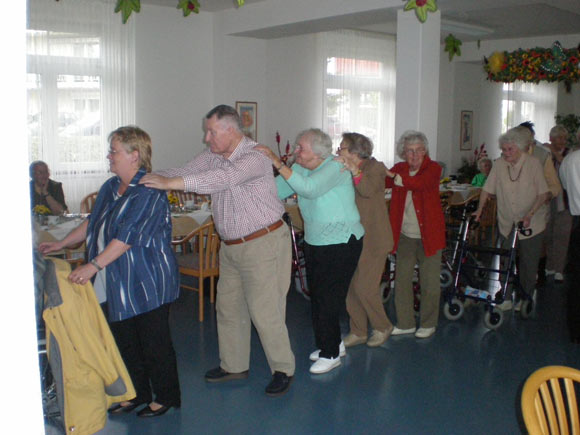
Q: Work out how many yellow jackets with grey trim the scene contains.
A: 1